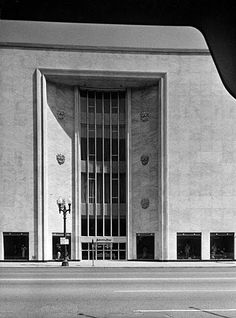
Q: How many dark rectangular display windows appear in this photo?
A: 5